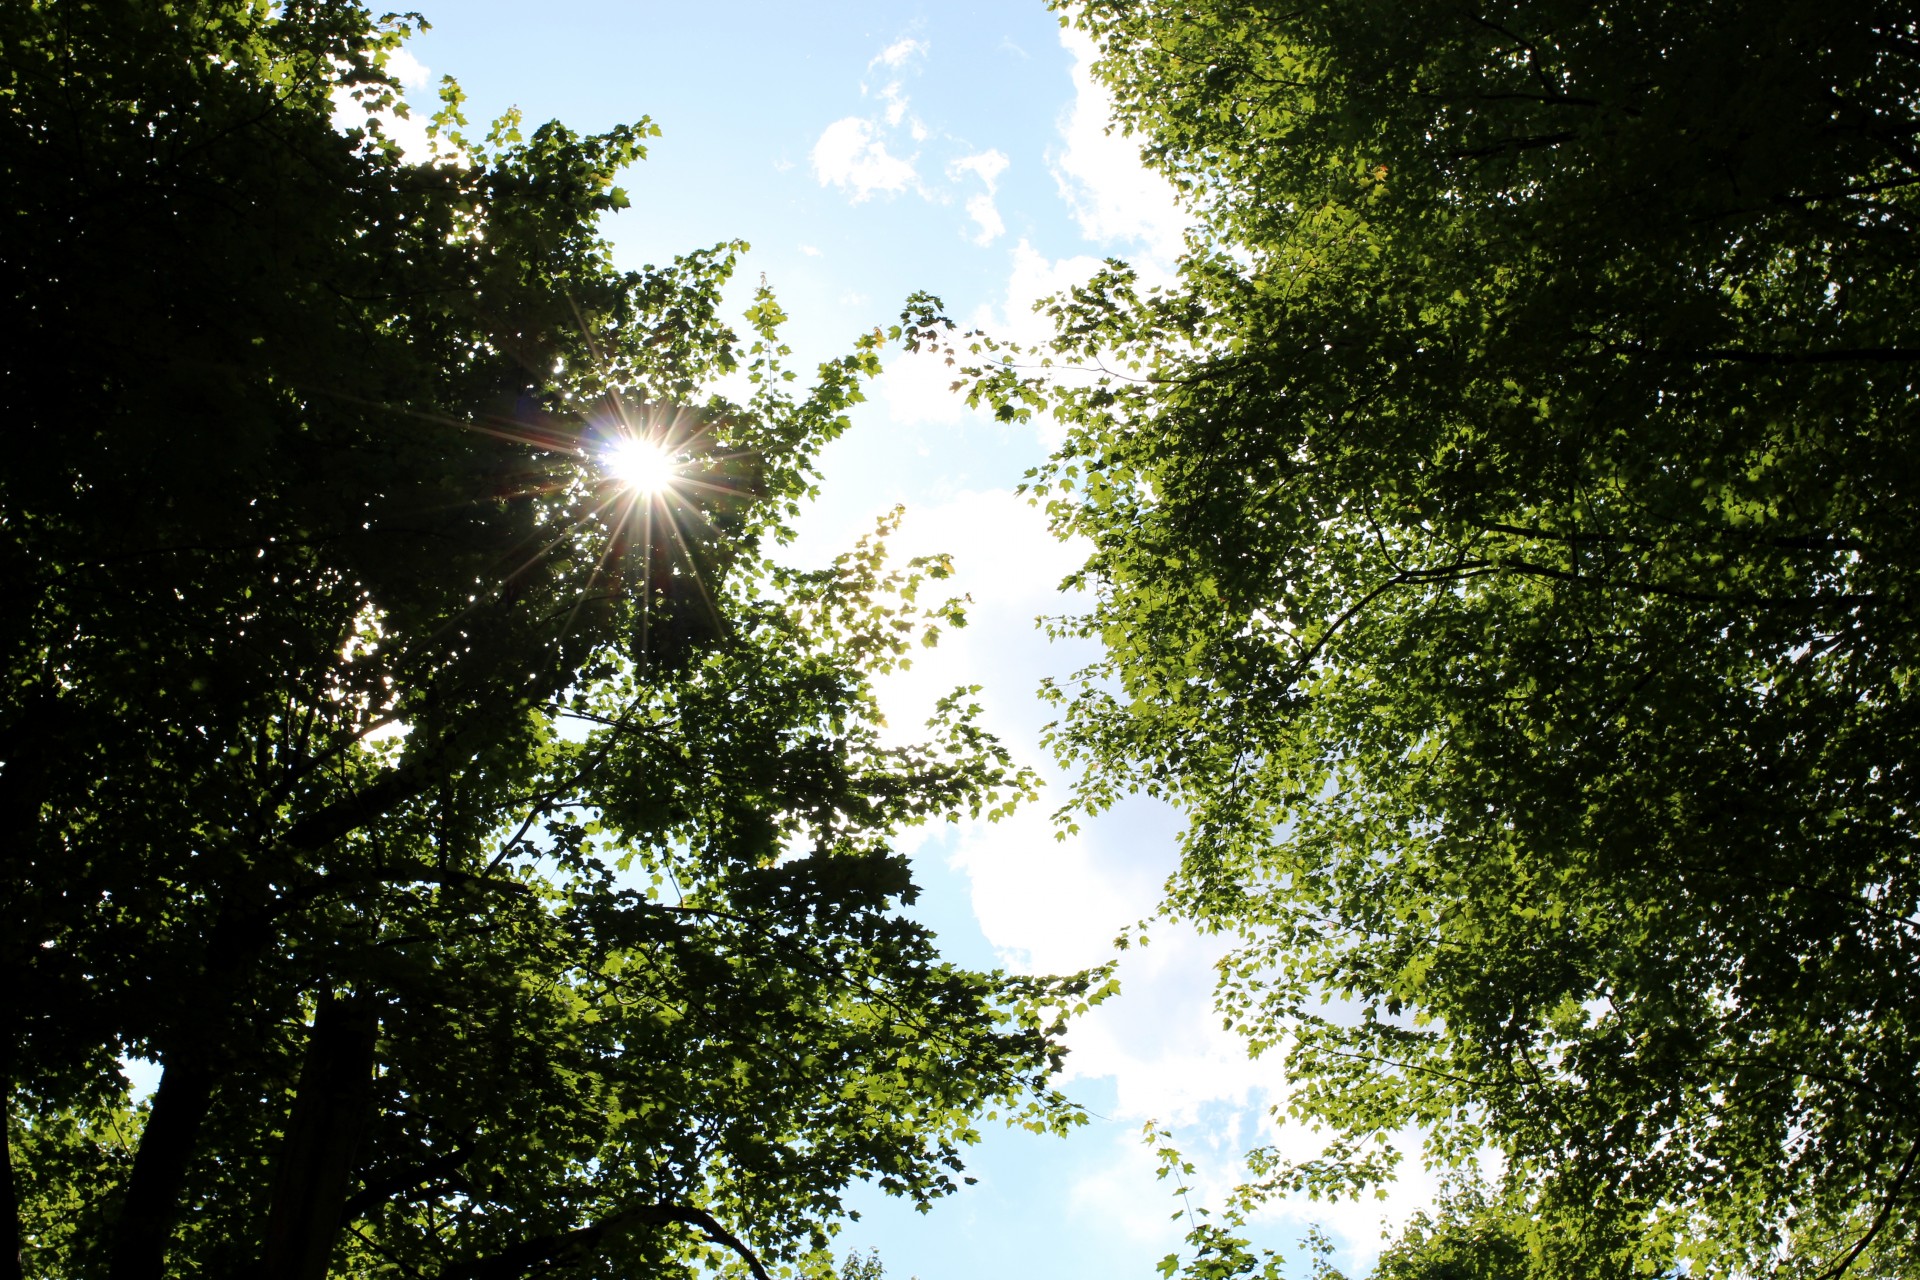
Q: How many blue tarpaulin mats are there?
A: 0